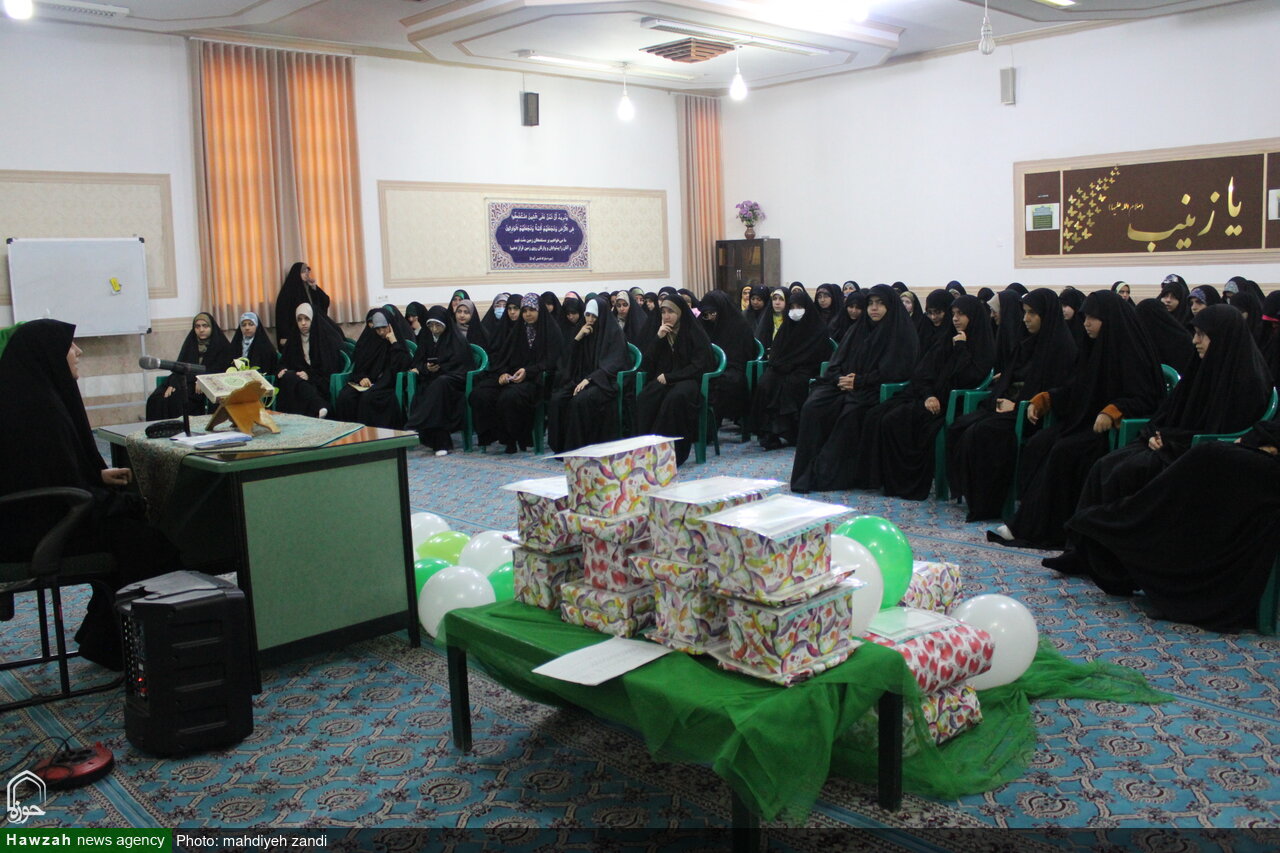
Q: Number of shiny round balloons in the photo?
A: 9